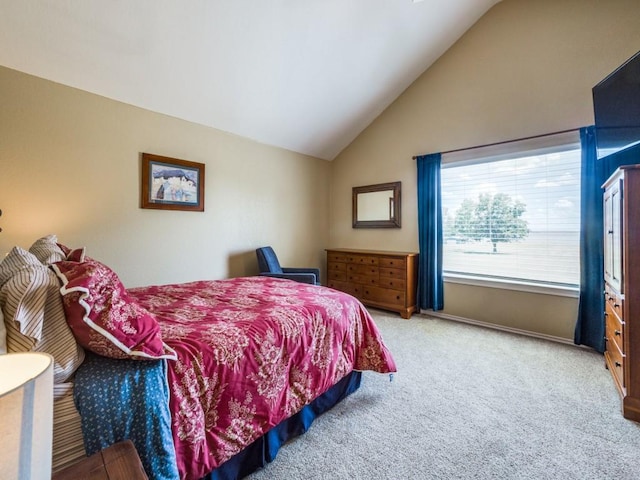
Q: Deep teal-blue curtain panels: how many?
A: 2